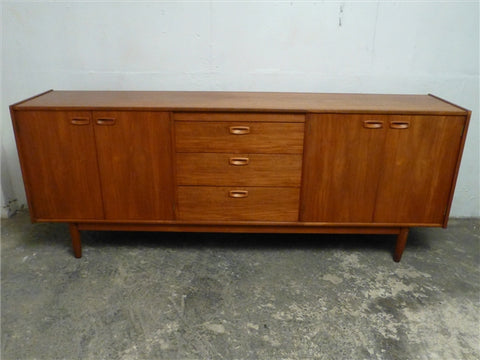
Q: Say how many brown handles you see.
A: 7